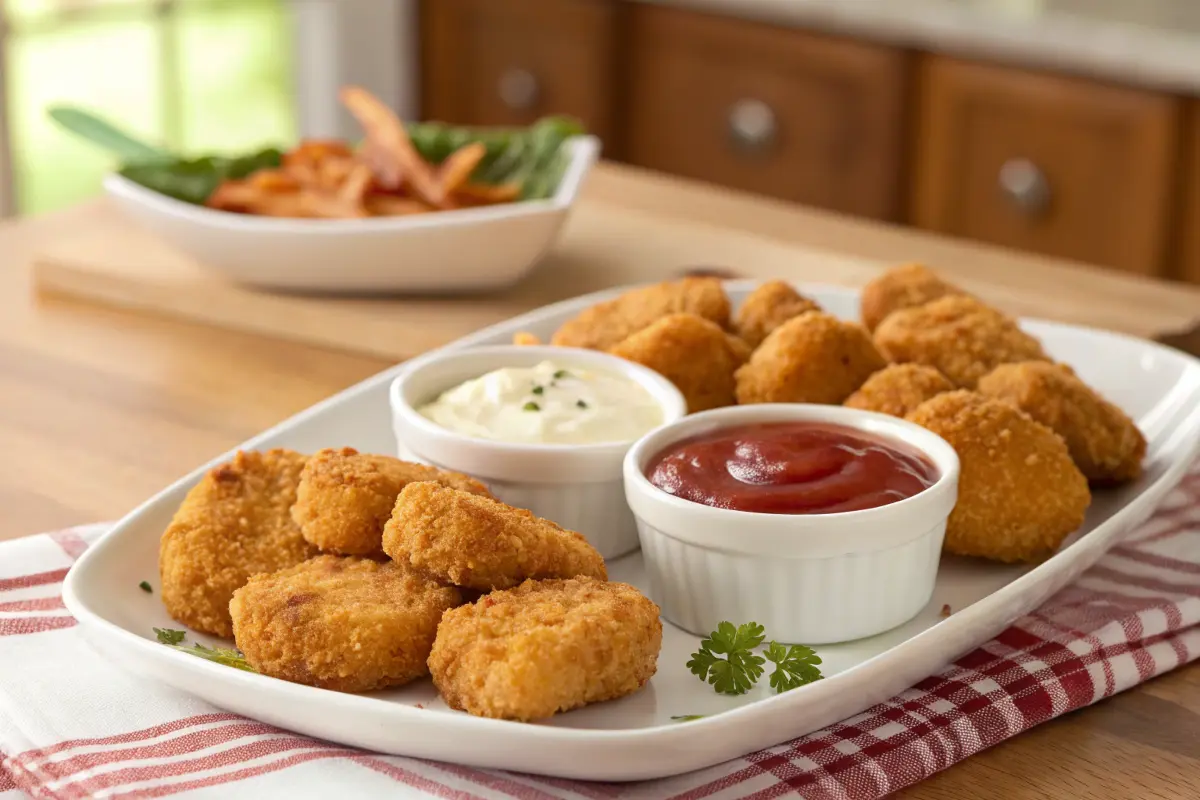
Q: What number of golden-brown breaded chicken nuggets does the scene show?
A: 14